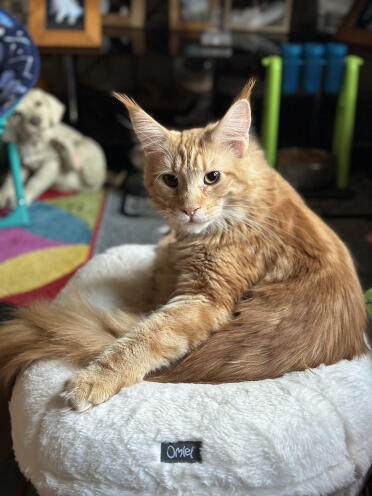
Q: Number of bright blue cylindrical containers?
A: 3